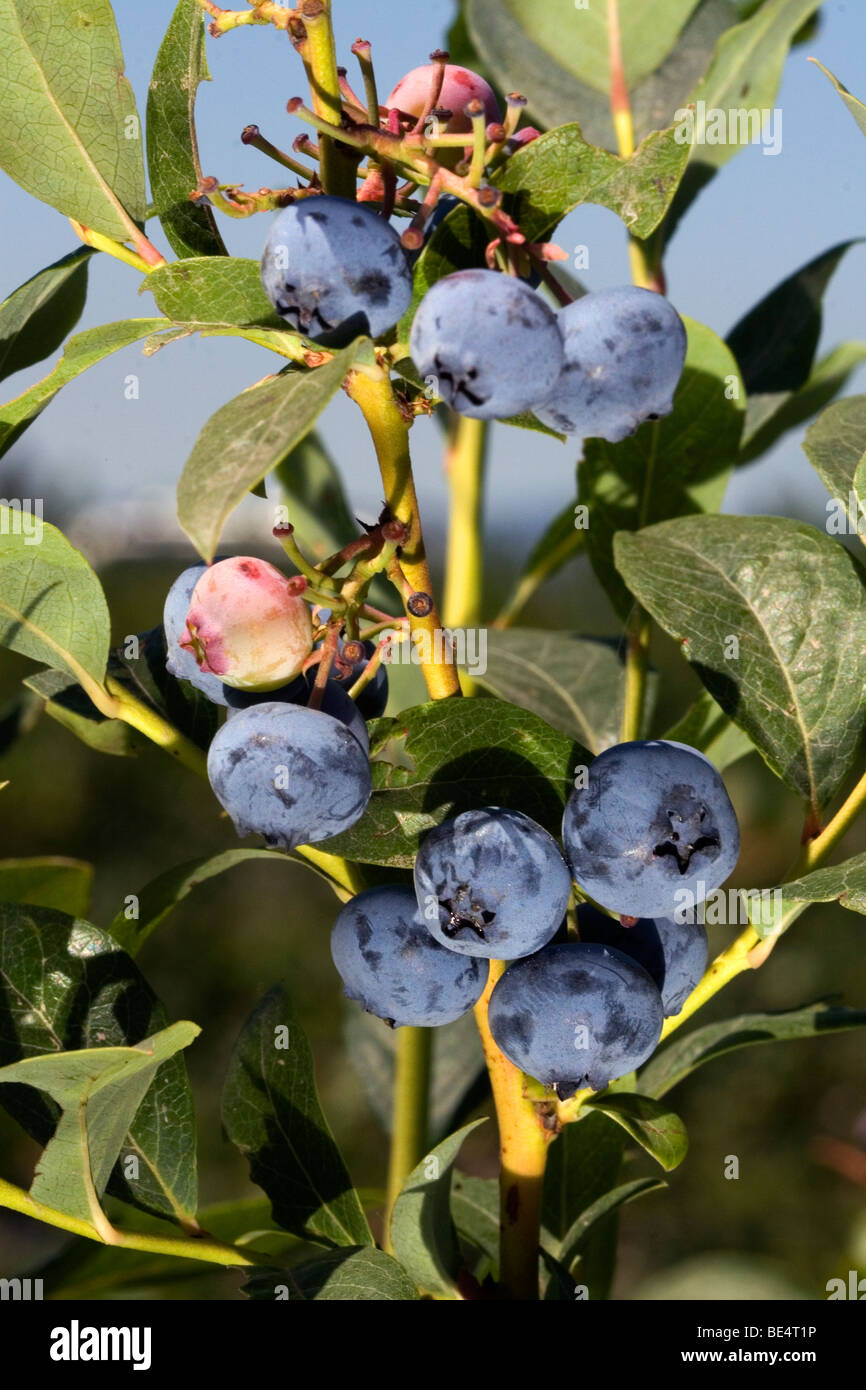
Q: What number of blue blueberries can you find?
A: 12